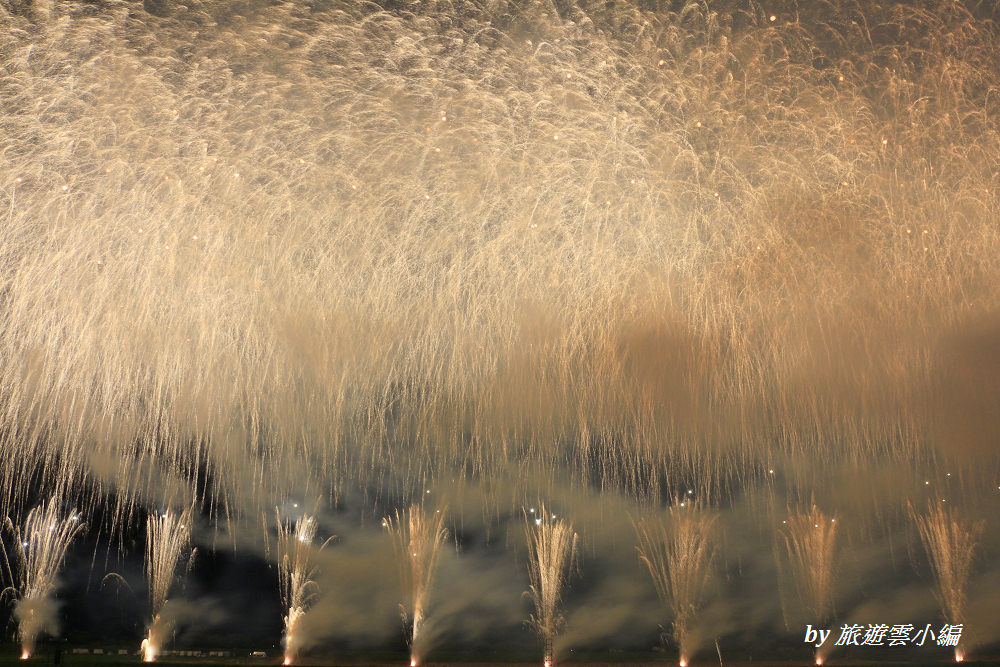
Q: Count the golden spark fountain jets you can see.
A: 8